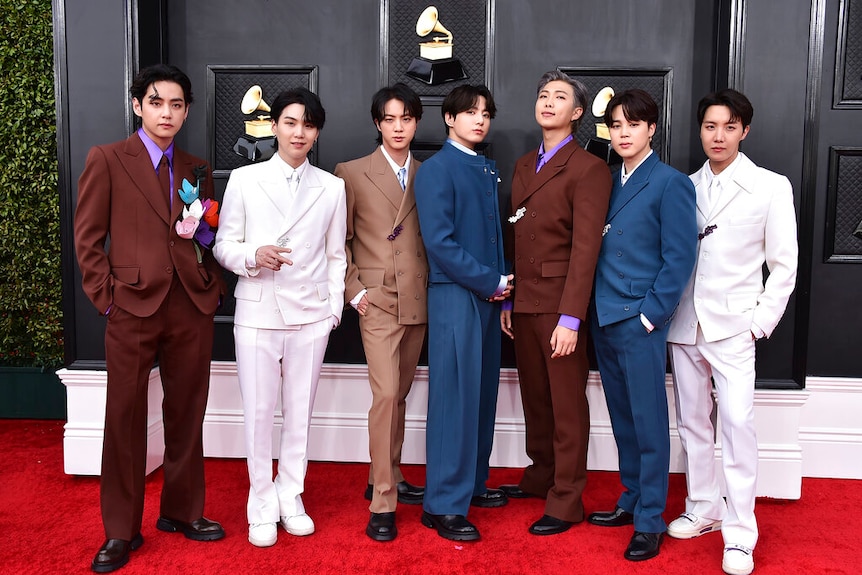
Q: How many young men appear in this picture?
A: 7